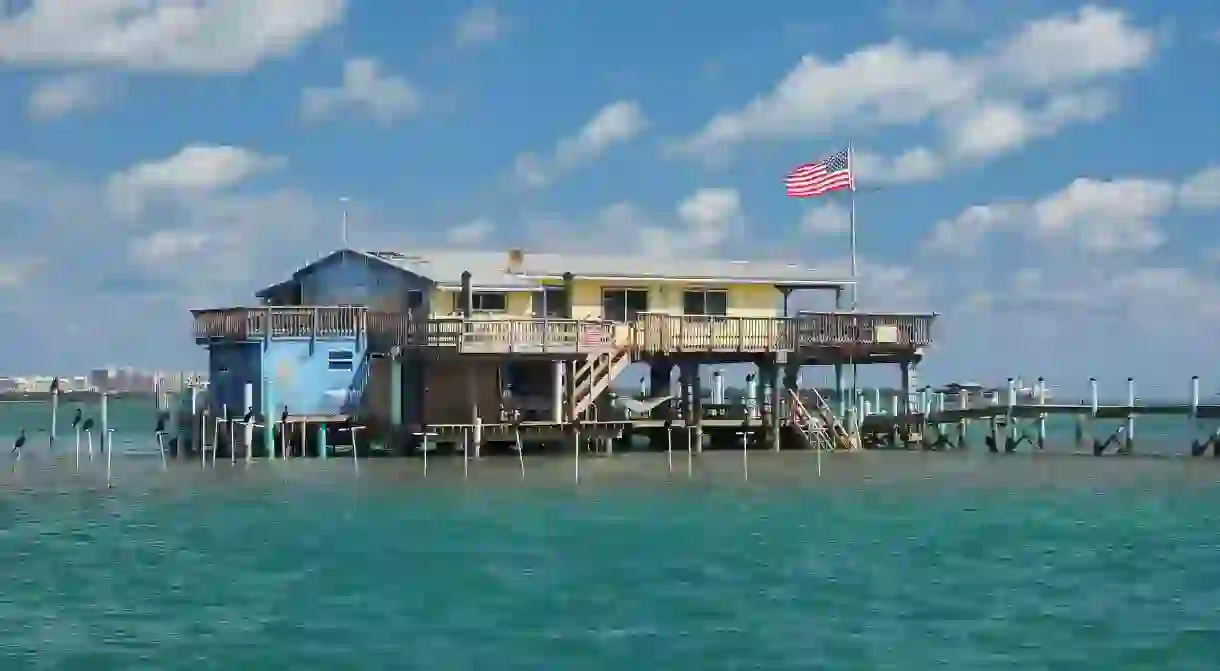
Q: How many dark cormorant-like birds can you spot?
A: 7